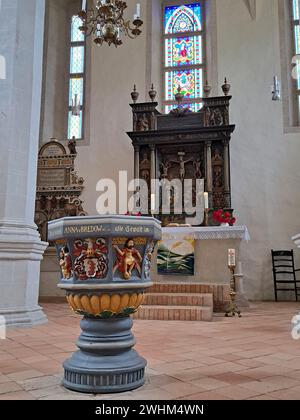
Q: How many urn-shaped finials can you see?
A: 5